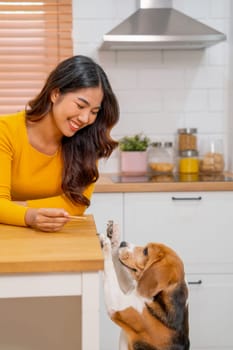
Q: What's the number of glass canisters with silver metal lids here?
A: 3